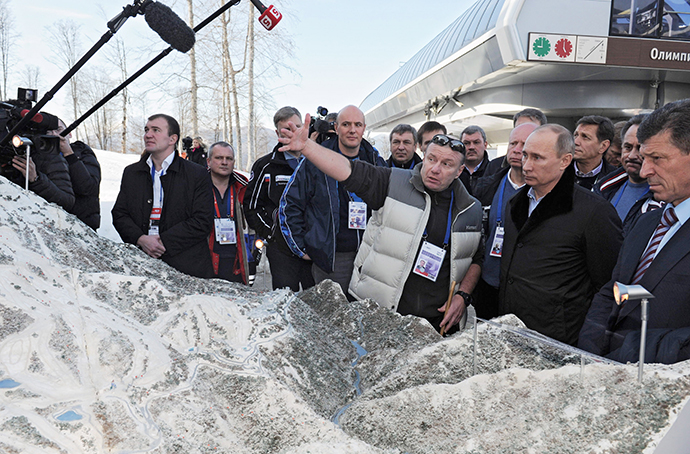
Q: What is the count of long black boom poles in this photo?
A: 2